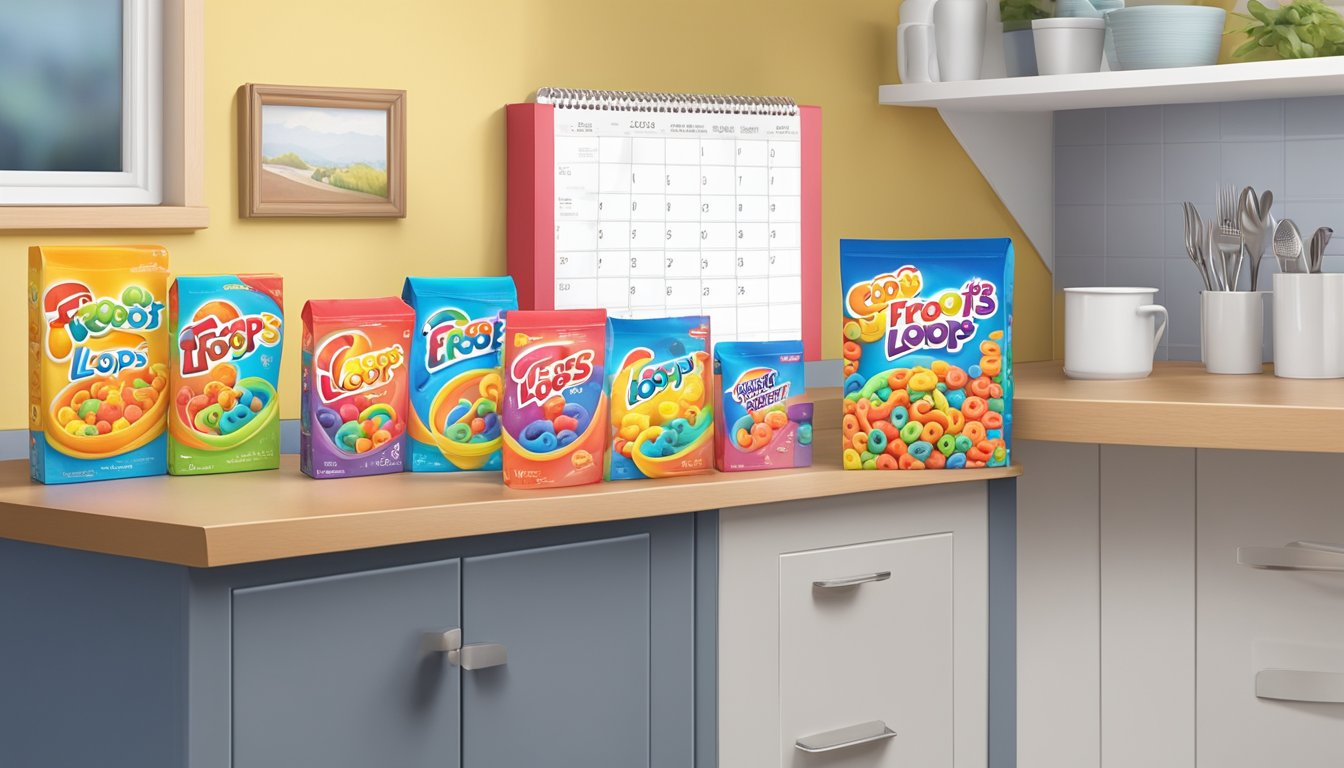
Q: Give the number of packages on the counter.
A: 8